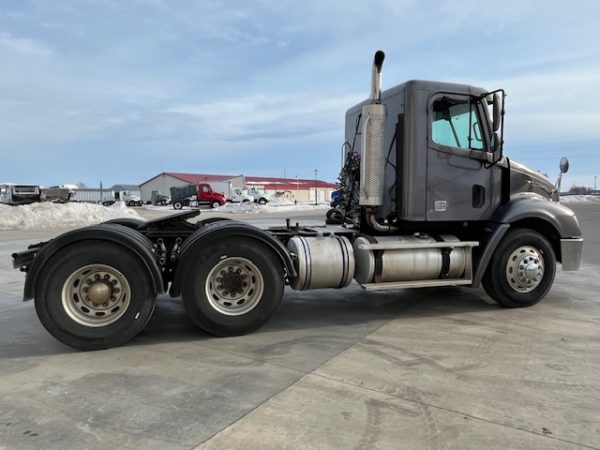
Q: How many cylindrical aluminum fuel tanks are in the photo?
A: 2